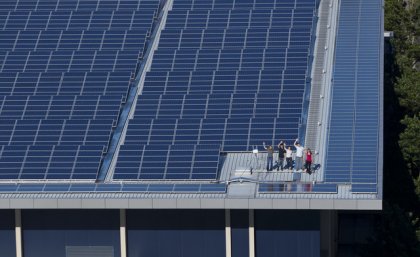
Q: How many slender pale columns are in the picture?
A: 4